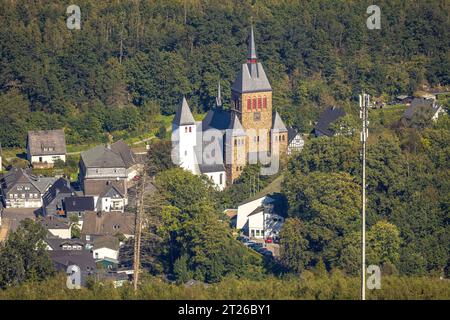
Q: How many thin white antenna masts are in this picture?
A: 1